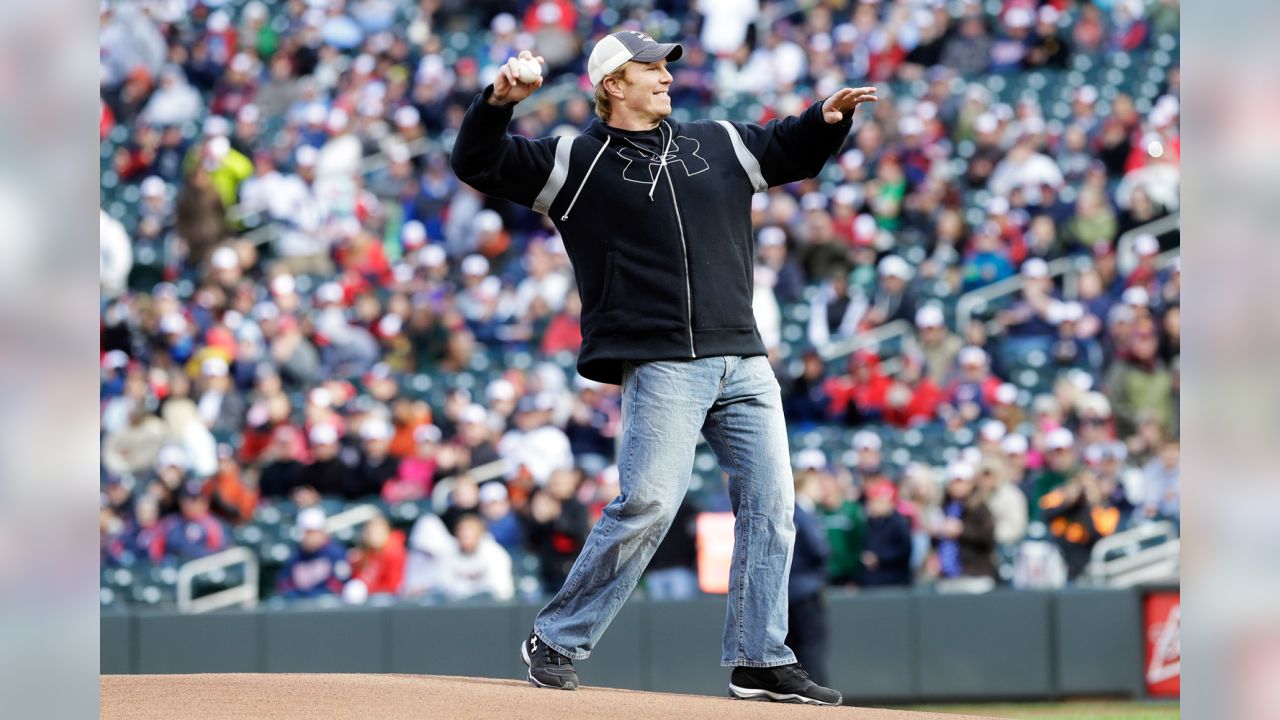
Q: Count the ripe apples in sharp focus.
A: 0